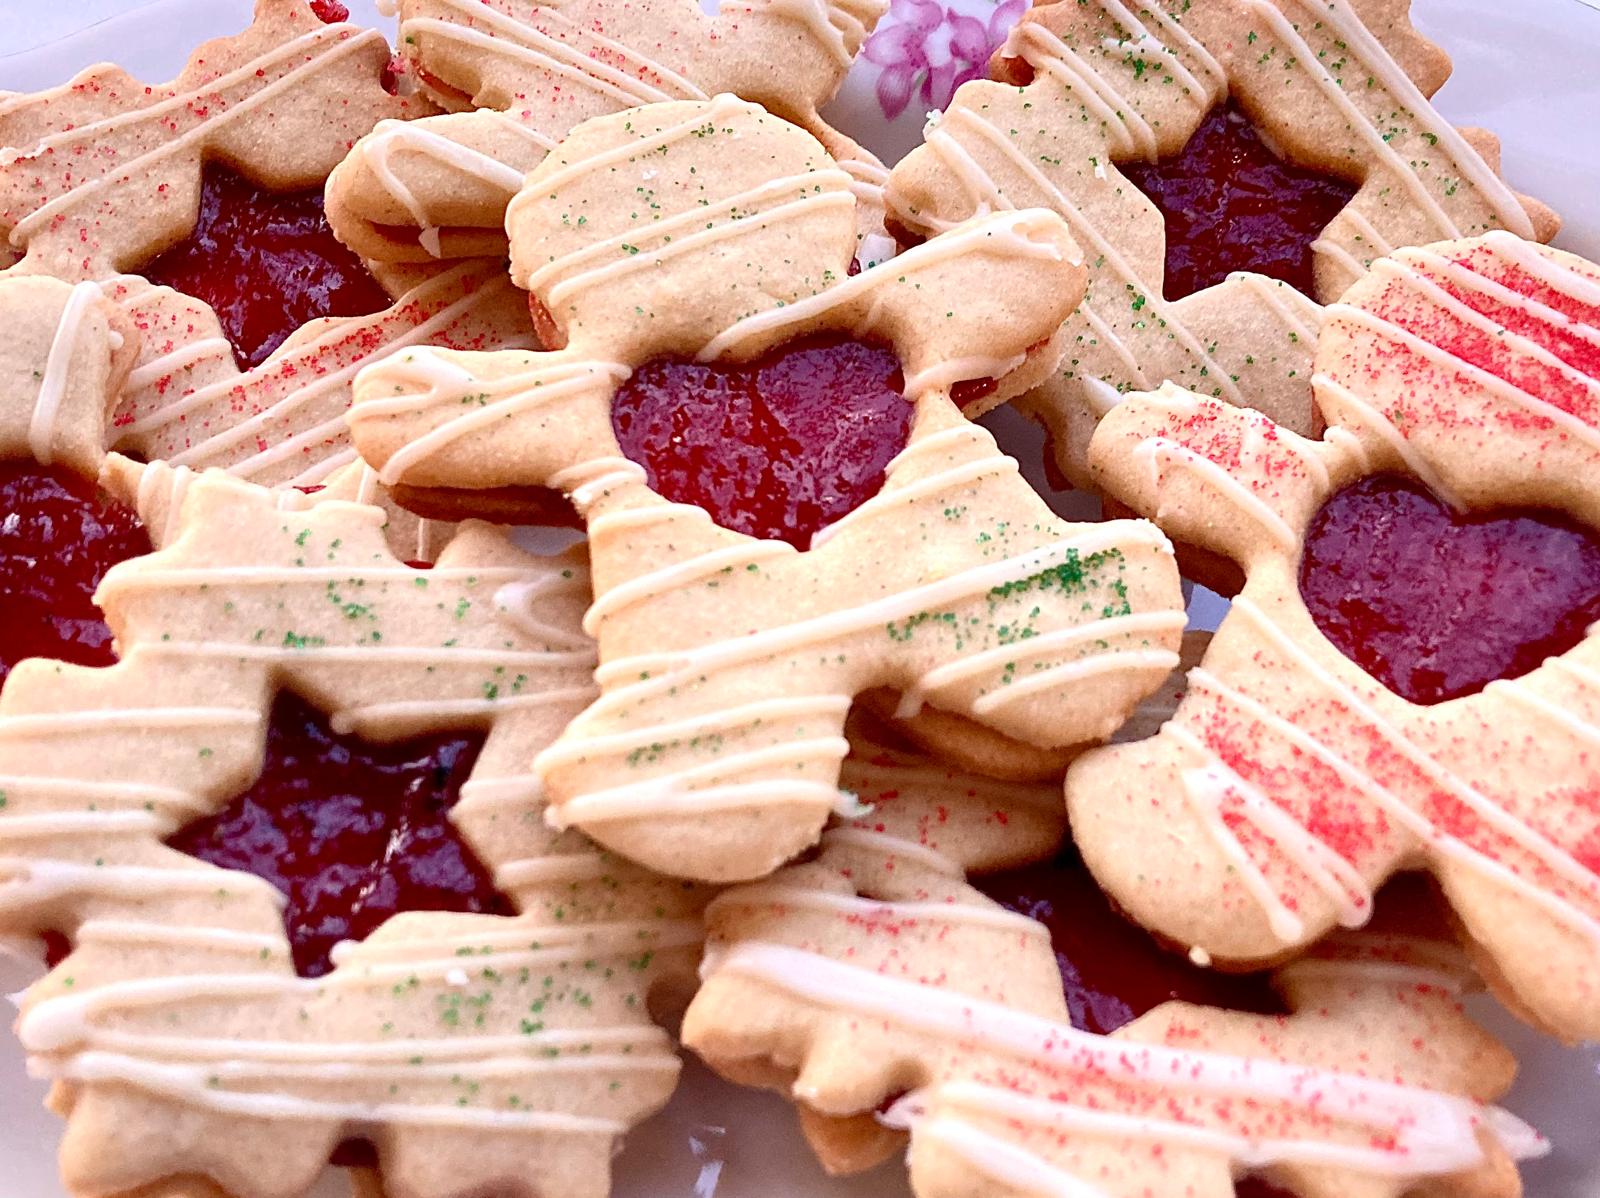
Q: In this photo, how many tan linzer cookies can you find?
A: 8